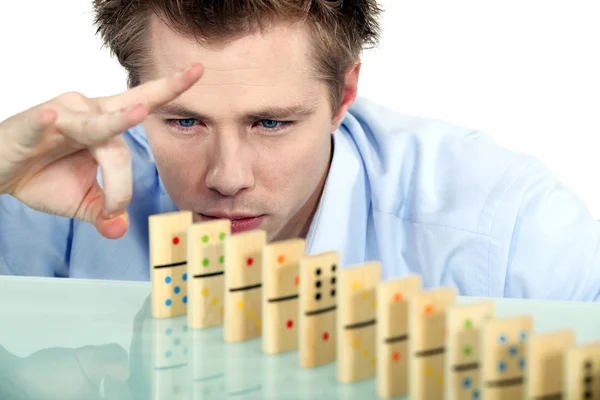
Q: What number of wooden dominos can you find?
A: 12